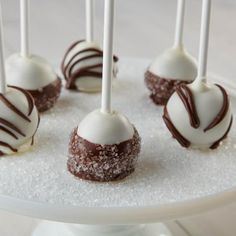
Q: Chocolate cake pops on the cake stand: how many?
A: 6